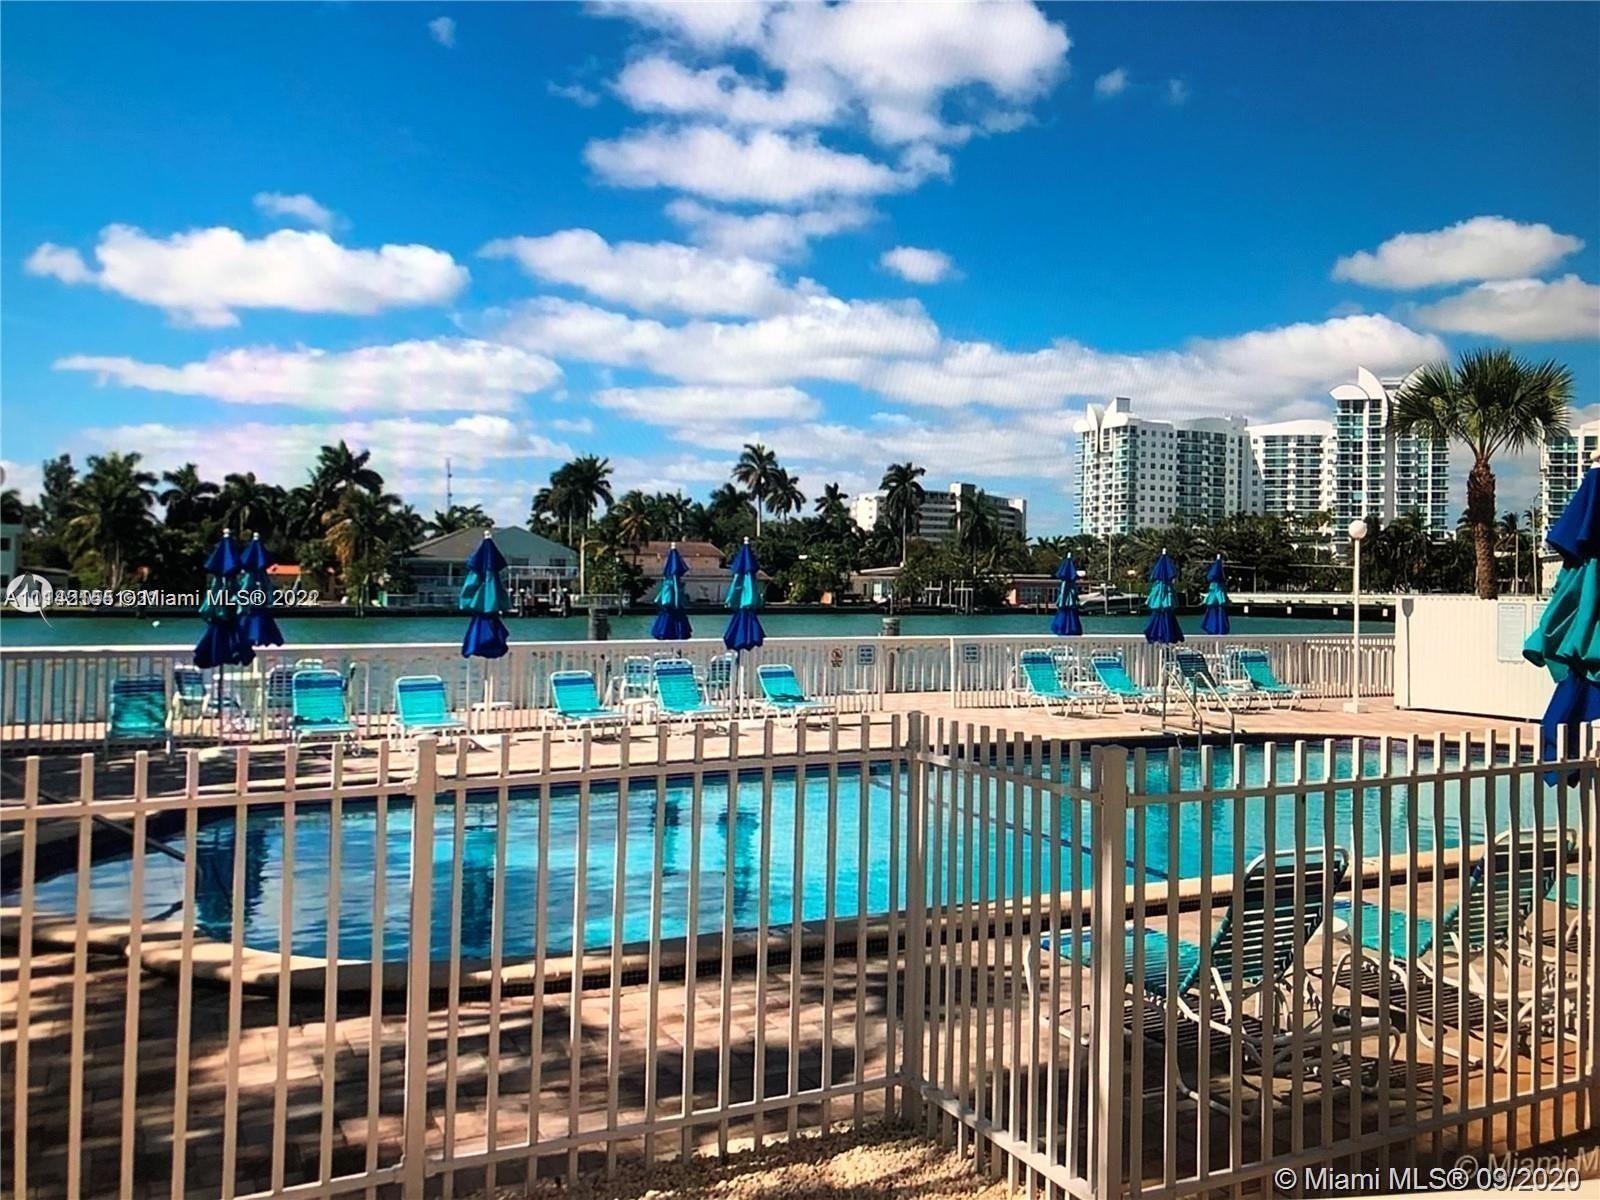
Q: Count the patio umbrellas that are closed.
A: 9